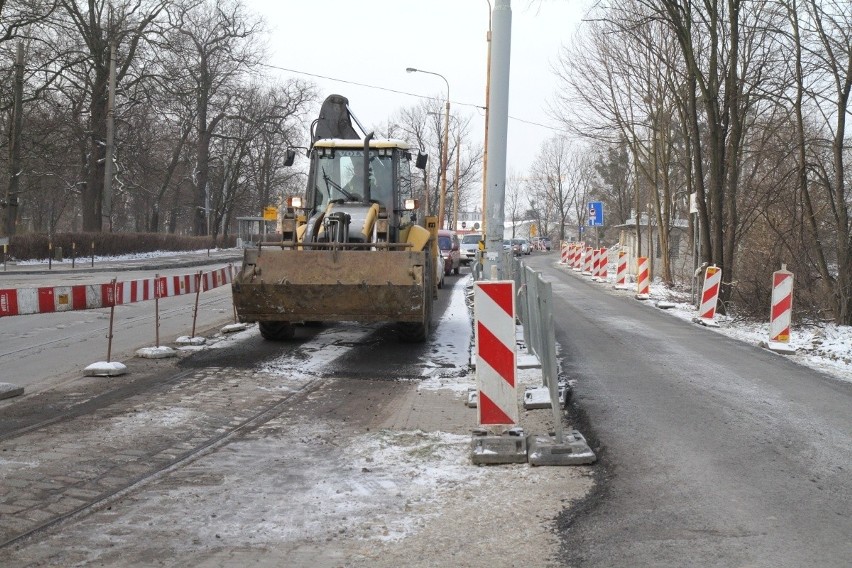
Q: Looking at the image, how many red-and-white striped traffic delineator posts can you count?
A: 11